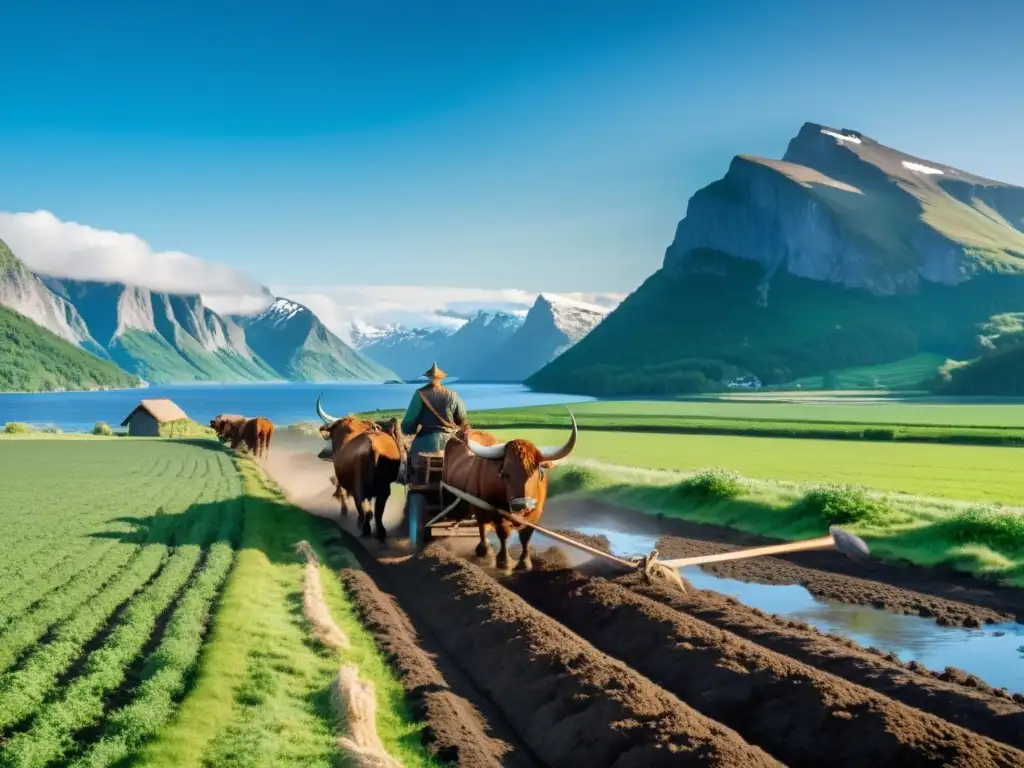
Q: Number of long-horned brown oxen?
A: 2